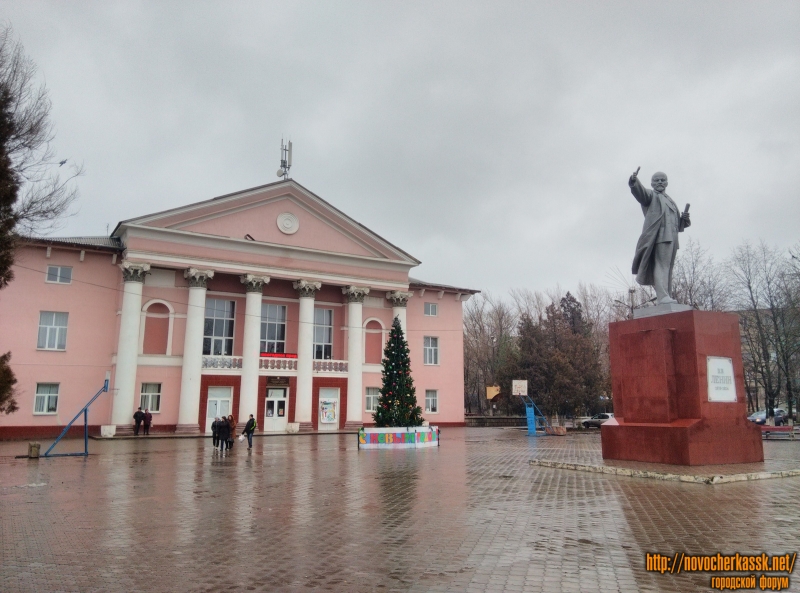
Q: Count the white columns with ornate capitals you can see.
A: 6